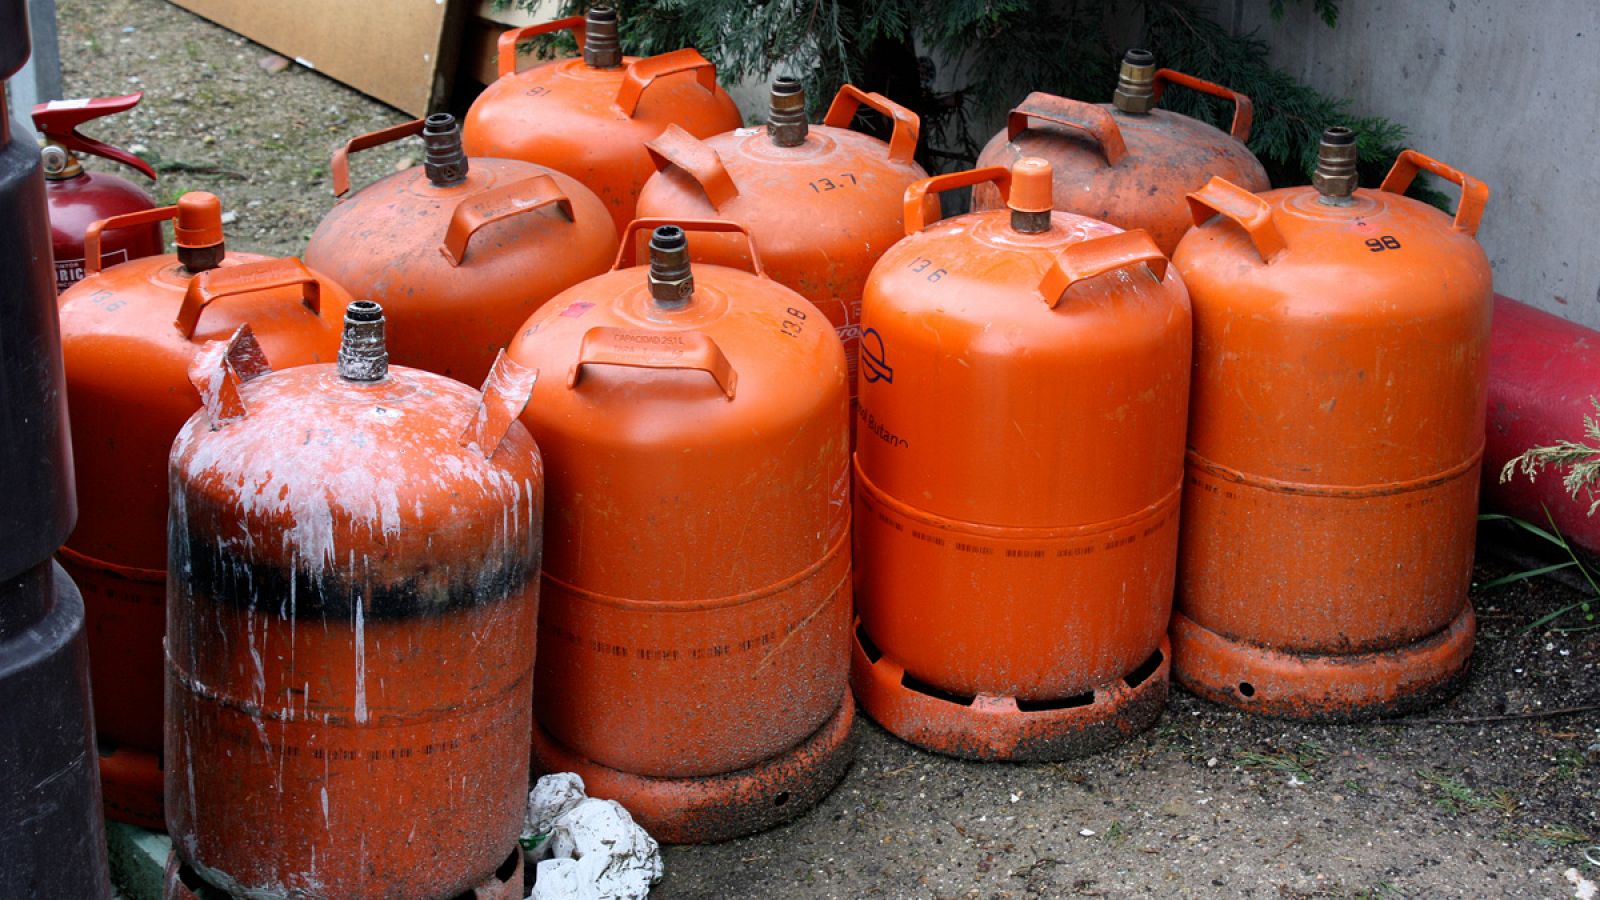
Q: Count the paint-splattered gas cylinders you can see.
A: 1